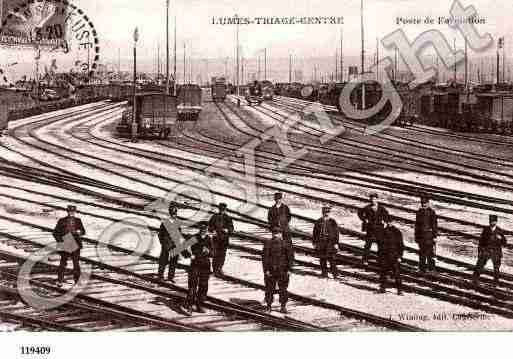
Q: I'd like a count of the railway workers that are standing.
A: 11